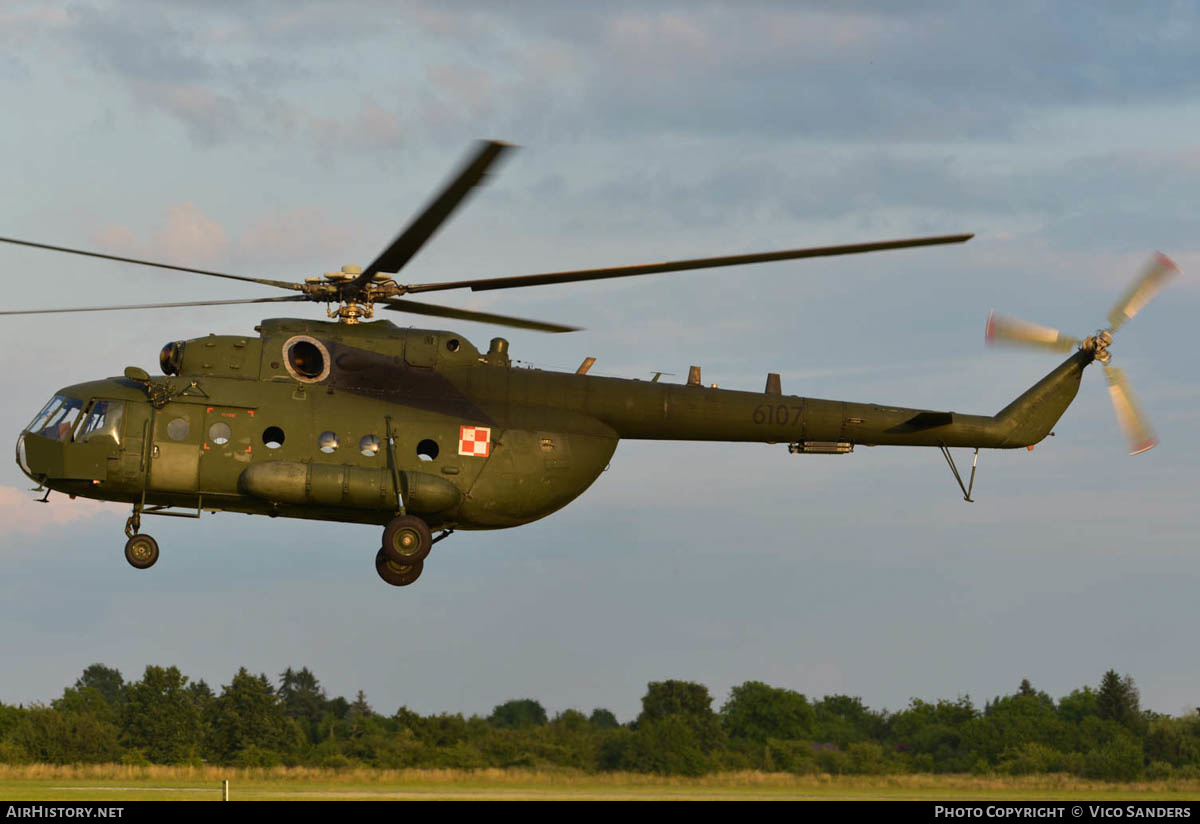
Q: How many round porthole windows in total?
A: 6